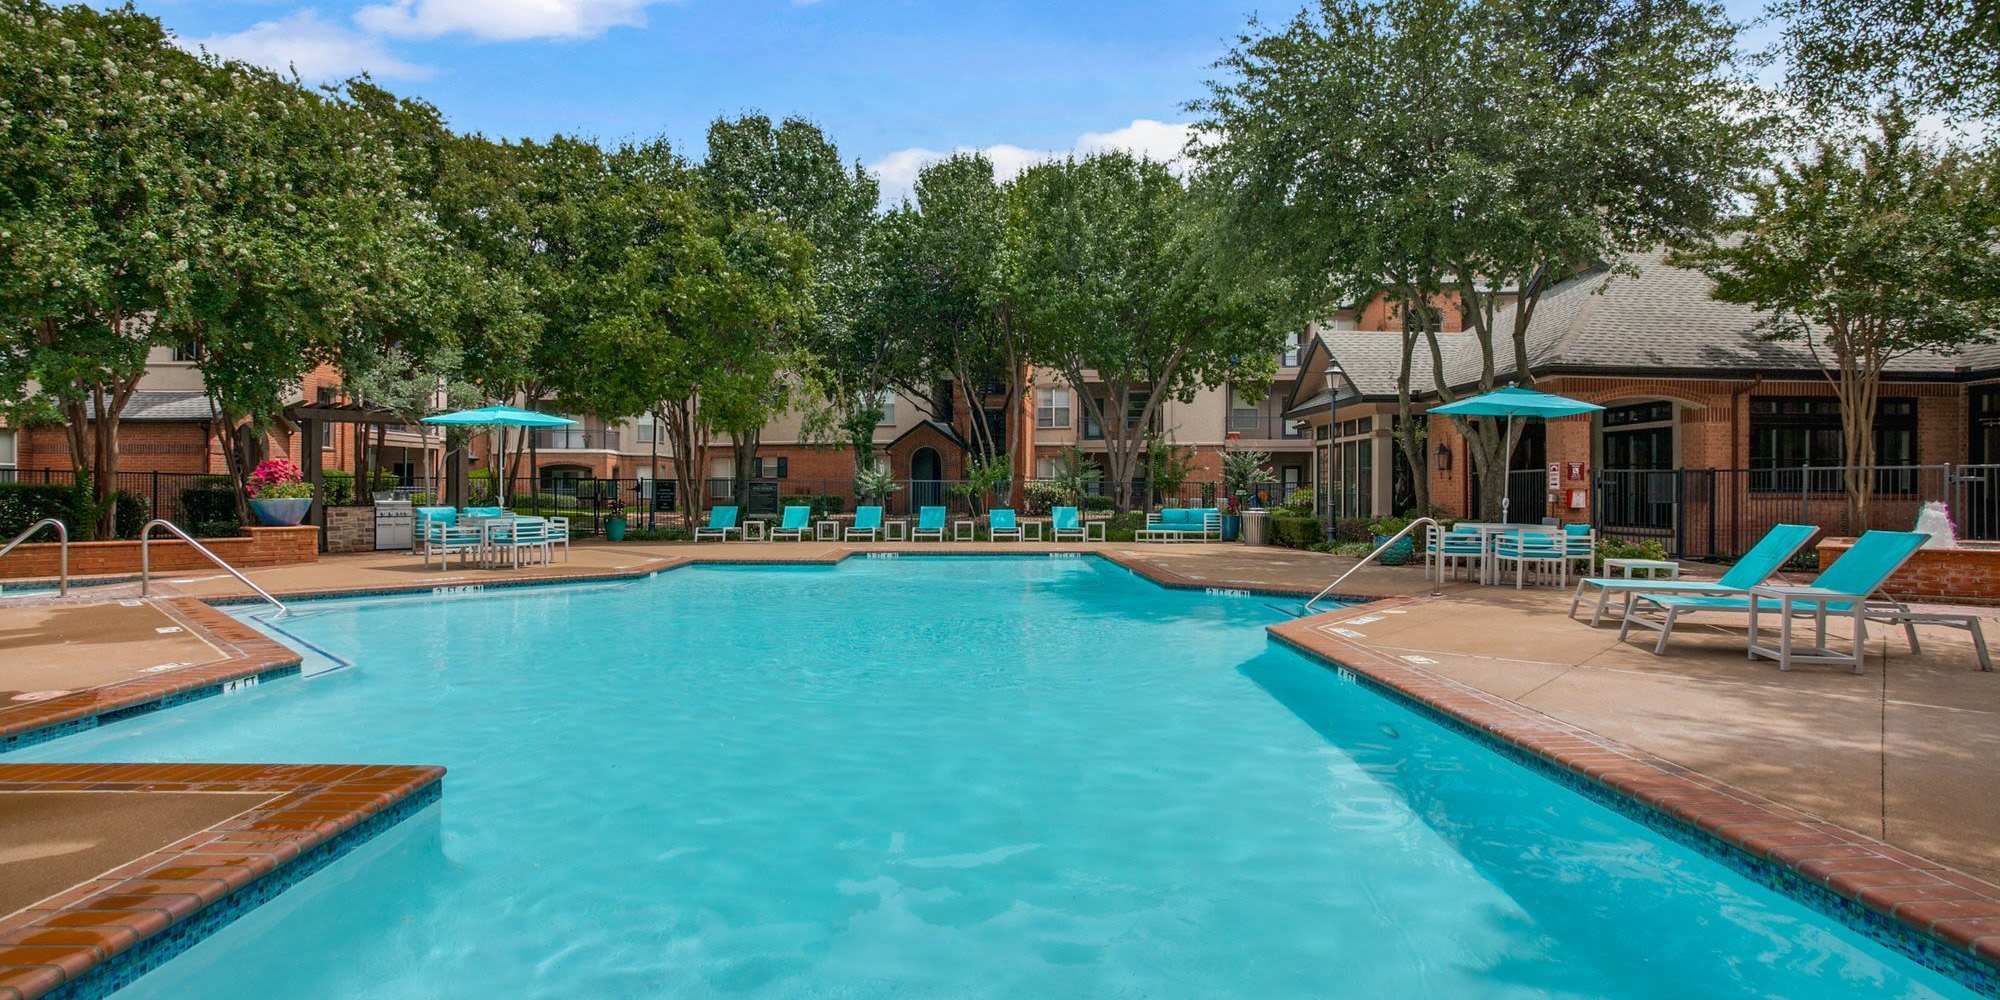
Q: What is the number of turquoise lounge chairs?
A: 8